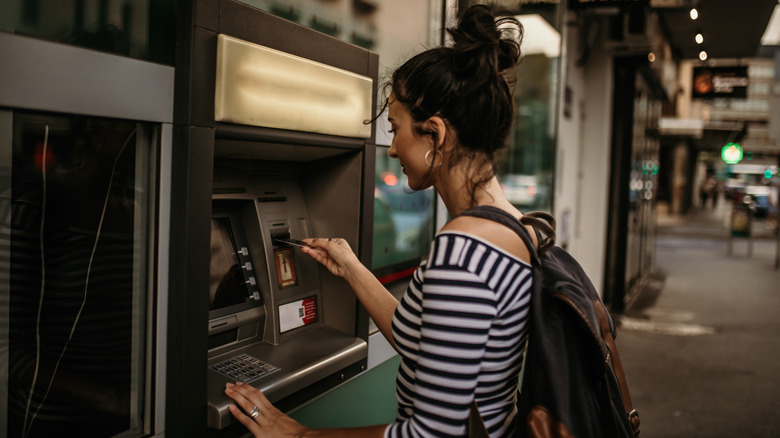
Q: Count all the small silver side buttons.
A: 4